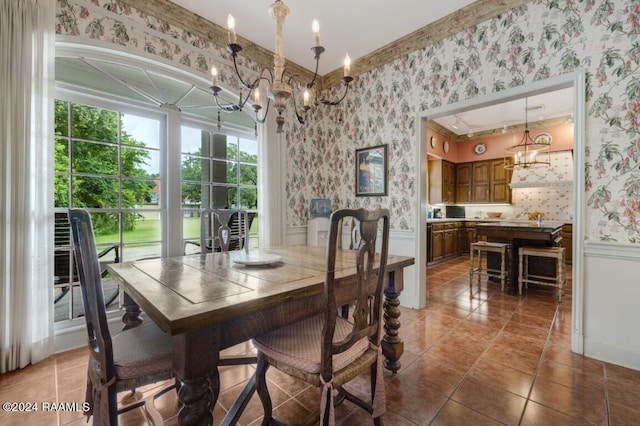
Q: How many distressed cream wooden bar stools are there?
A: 2